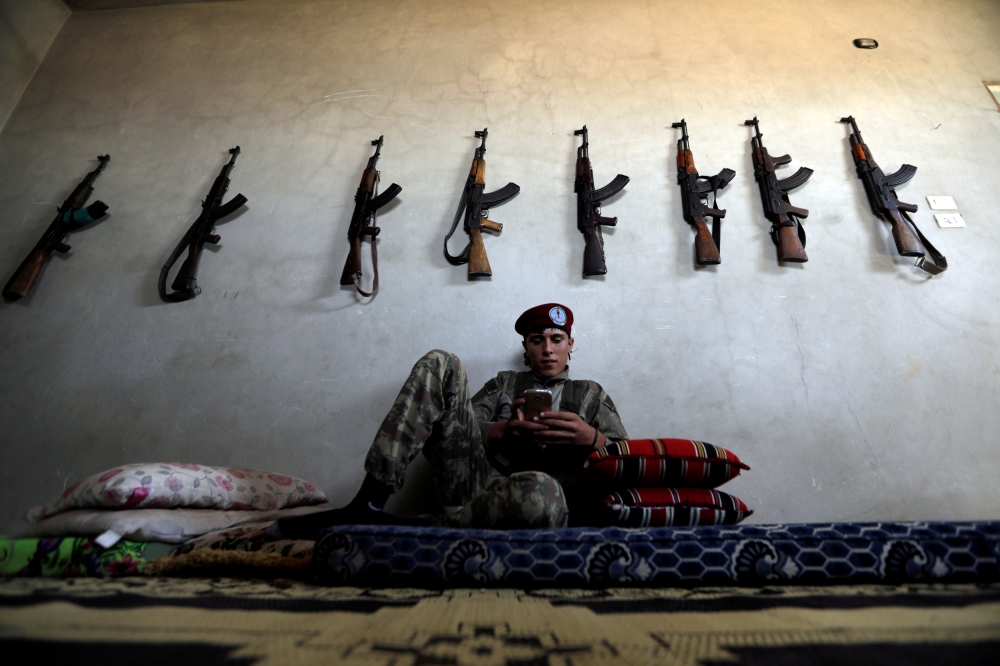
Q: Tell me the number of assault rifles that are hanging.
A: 8